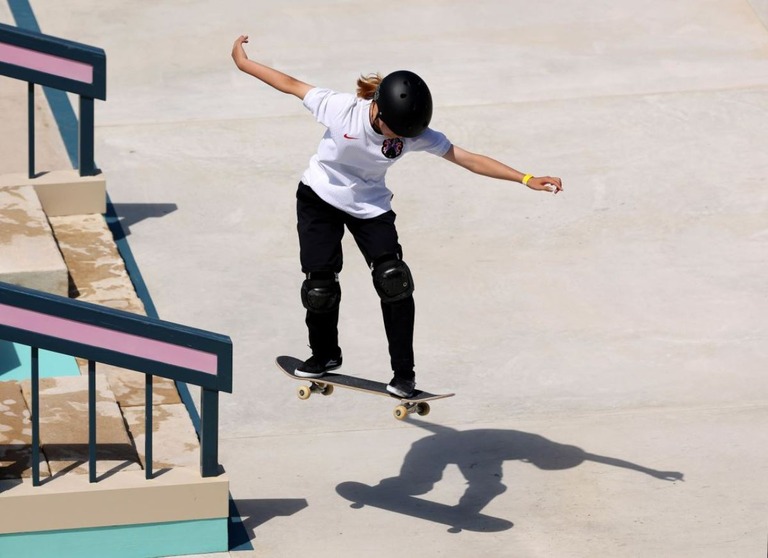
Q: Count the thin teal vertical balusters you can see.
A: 4